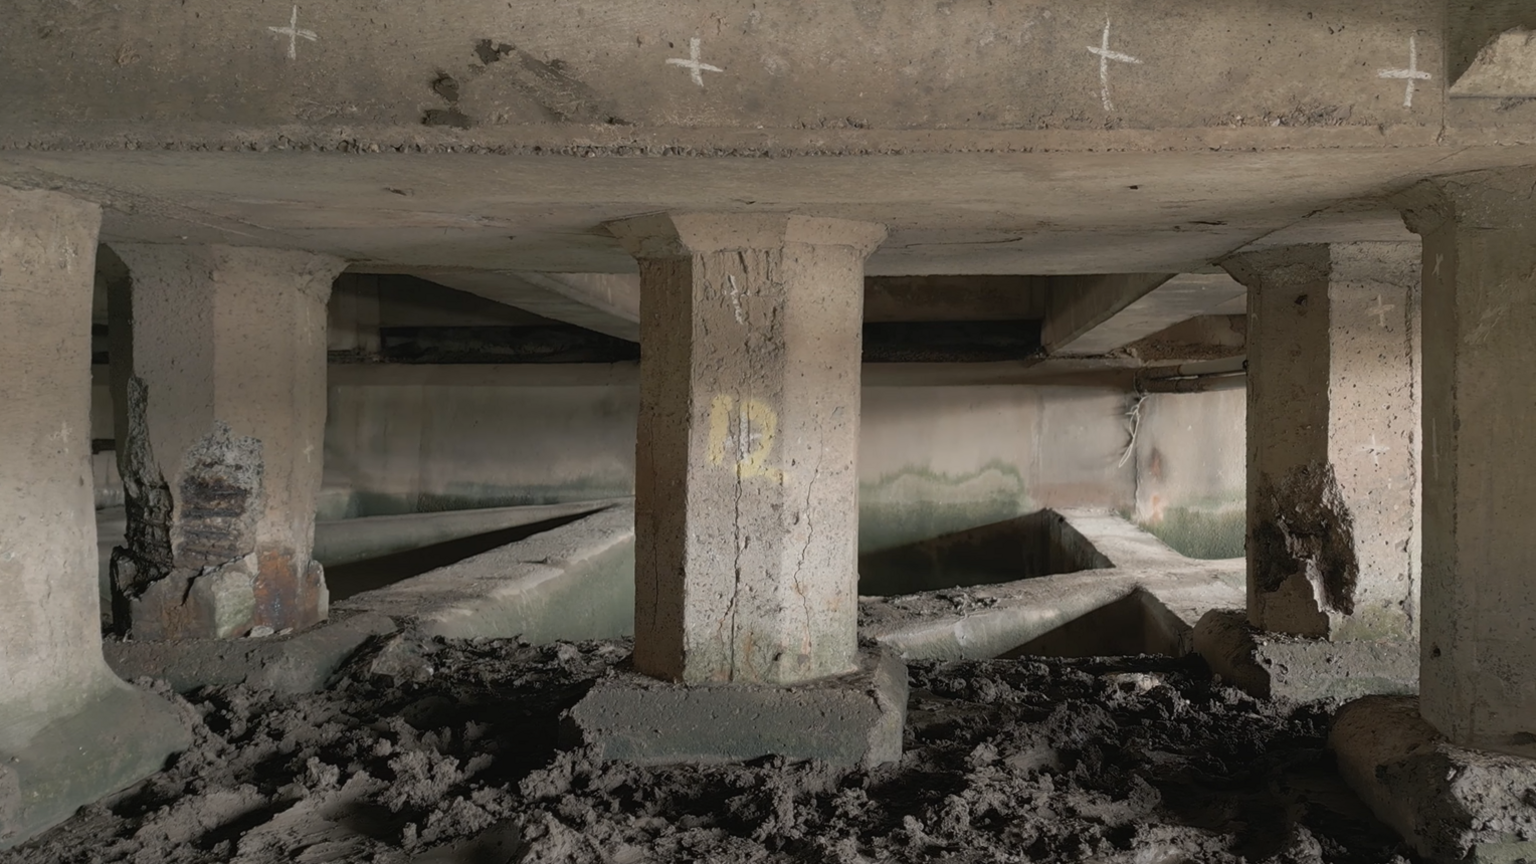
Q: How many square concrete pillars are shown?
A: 5